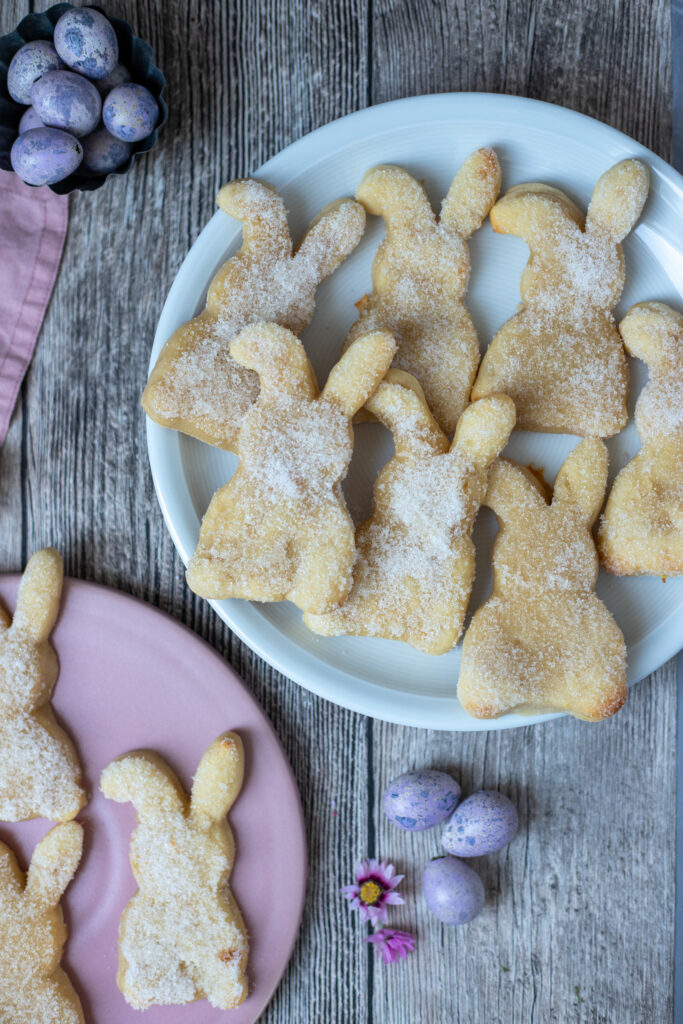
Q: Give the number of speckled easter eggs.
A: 11